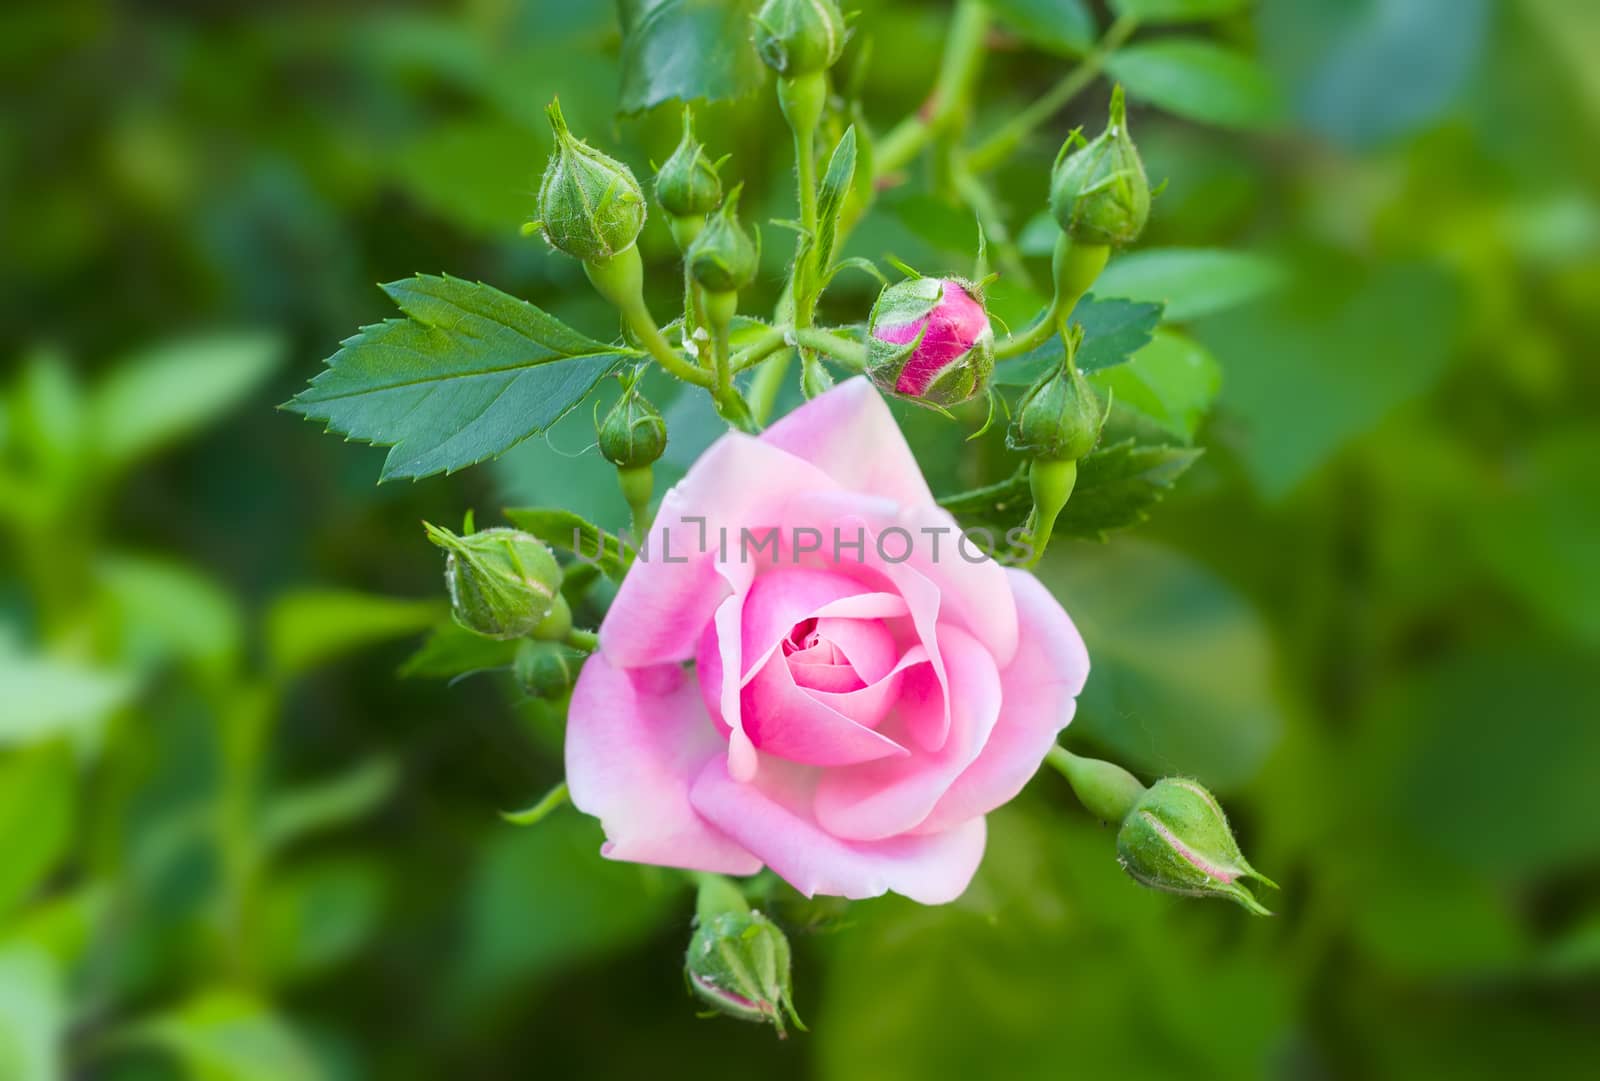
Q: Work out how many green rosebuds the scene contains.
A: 11